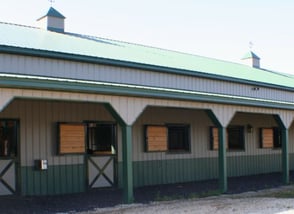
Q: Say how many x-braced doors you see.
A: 2